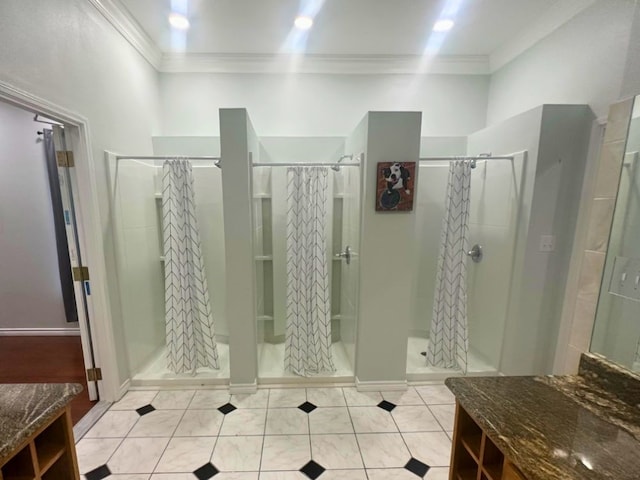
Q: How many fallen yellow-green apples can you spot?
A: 0